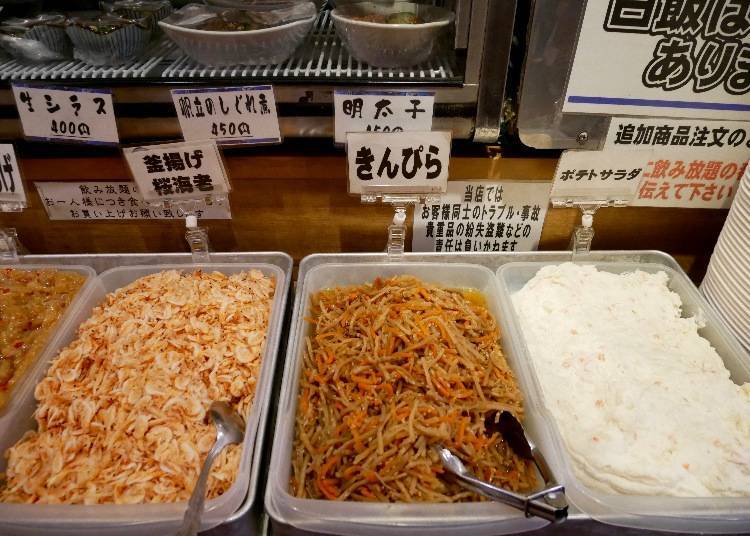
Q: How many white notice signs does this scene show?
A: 11